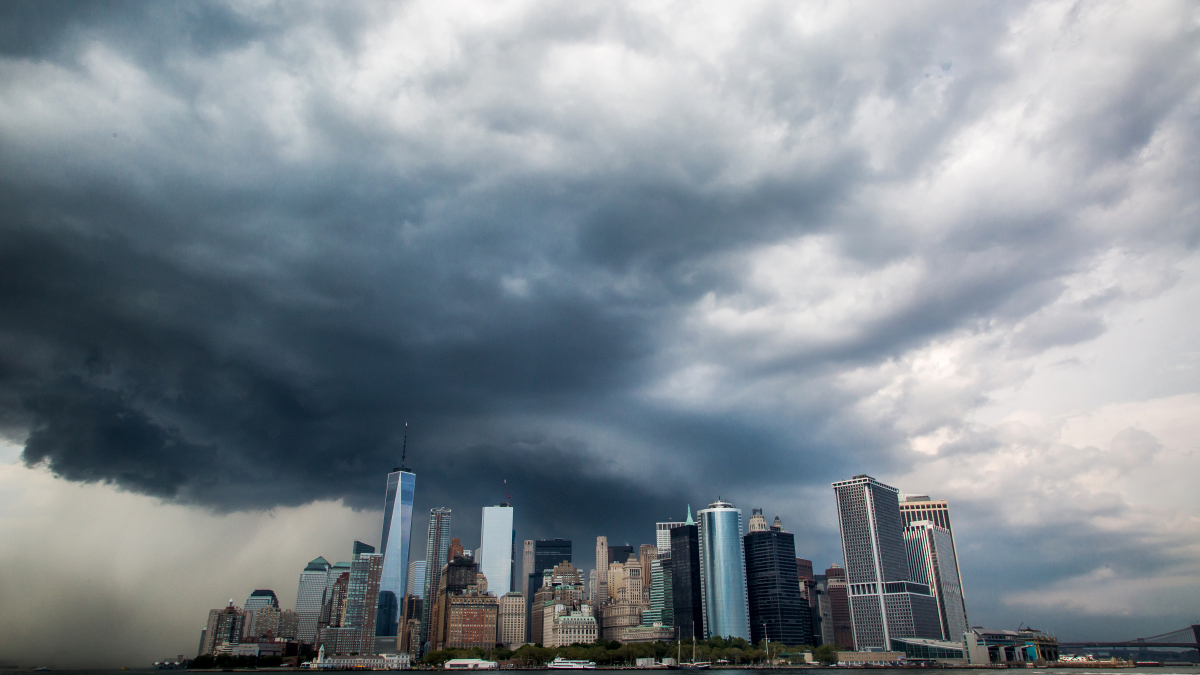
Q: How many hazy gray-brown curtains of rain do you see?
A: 1